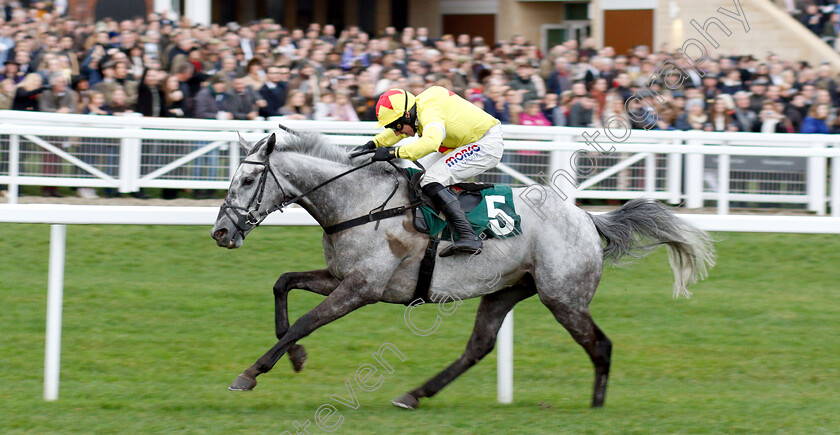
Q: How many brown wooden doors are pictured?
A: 2